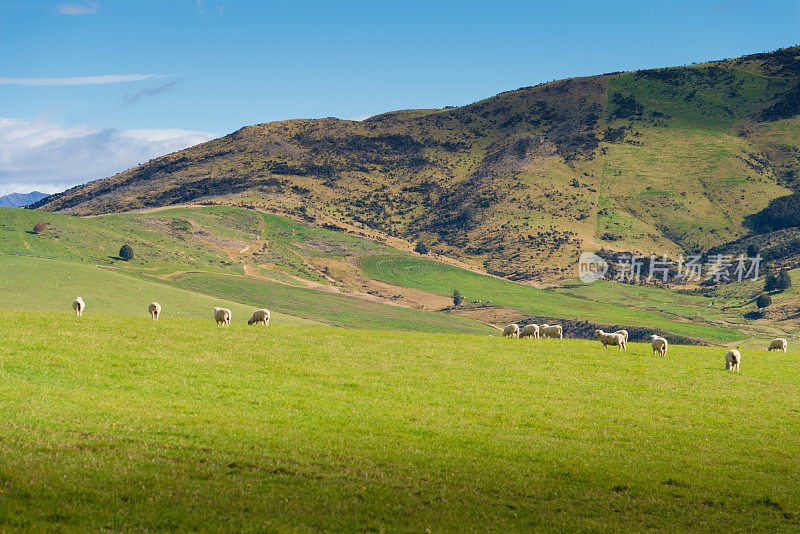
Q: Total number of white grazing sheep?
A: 13